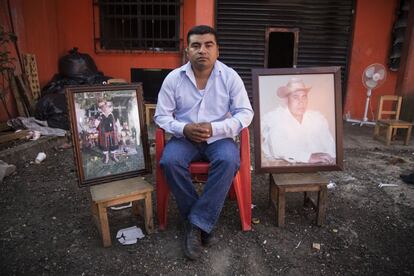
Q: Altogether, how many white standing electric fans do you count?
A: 1